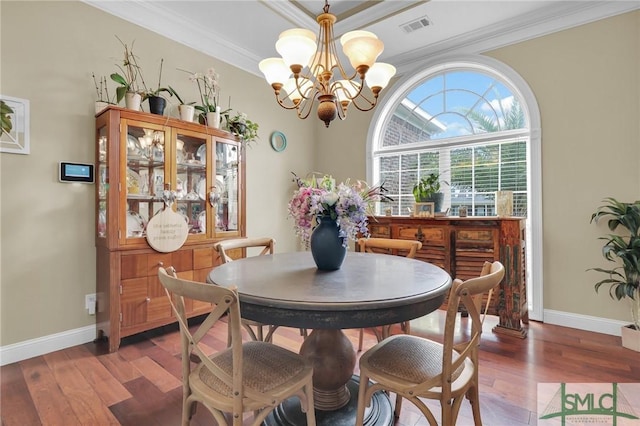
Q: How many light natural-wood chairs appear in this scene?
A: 4